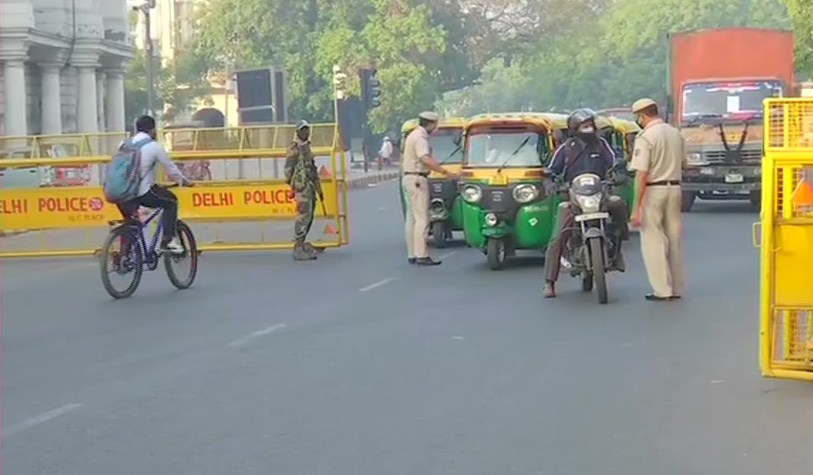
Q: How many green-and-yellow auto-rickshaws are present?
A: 3